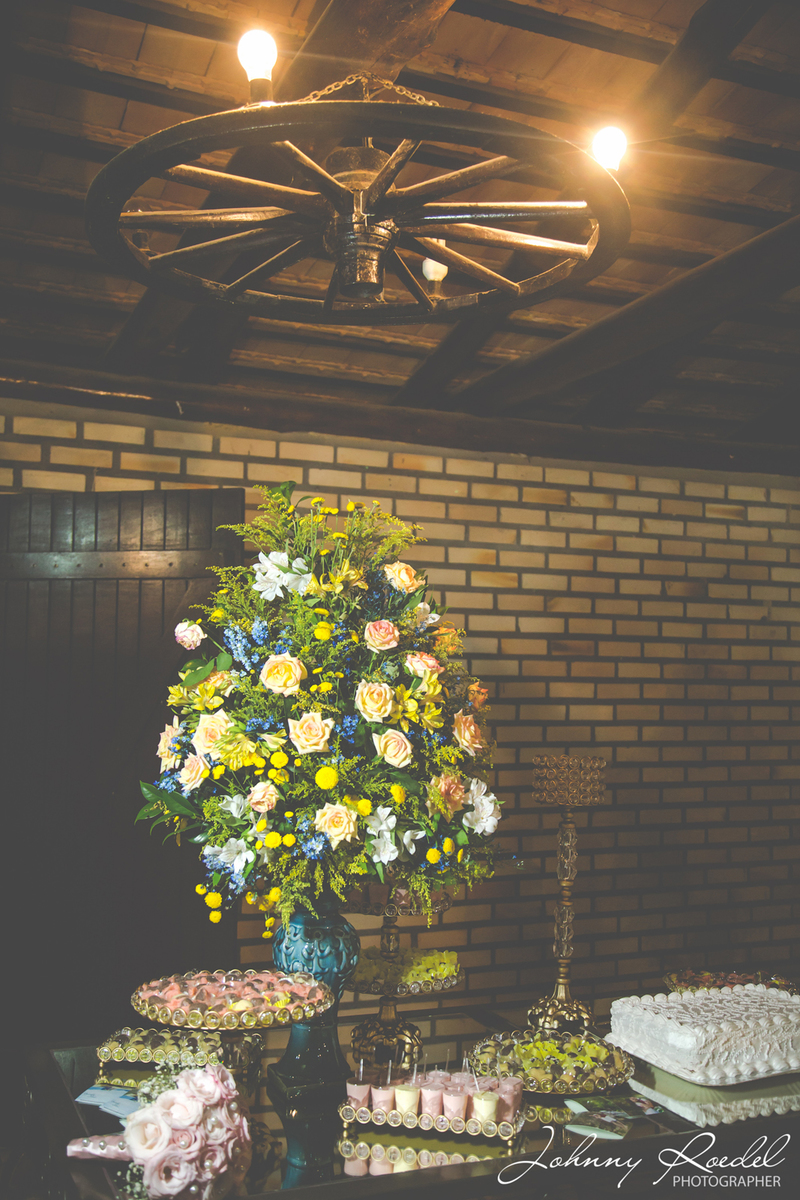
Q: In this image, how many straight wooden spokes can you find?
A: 12